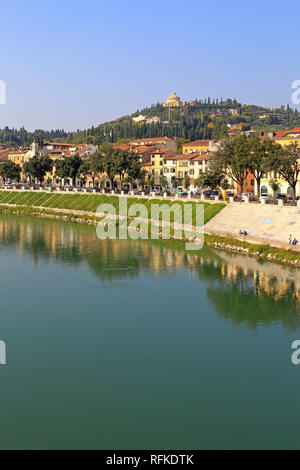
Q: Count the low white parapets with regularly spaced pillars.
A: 1